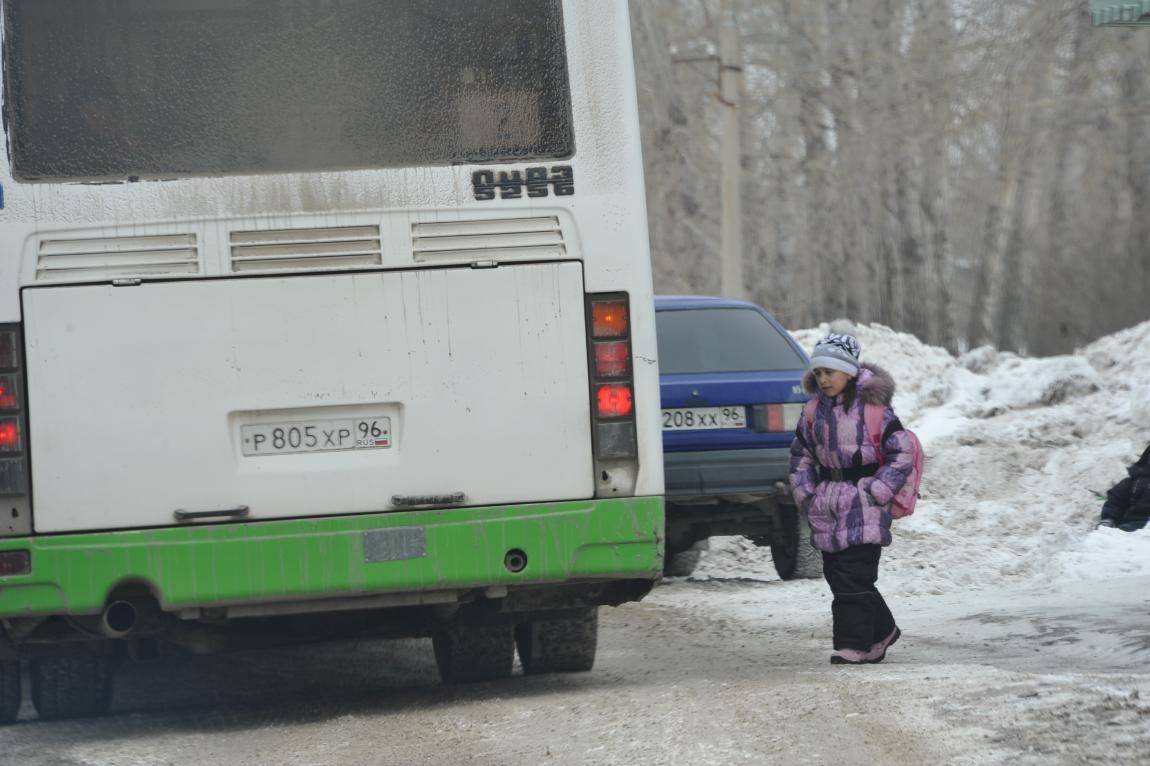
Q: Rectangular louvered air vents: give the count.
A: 3